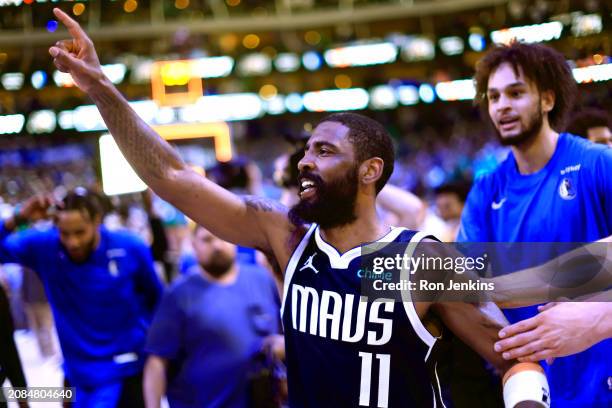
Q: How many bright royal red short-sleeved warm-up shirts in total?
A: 0